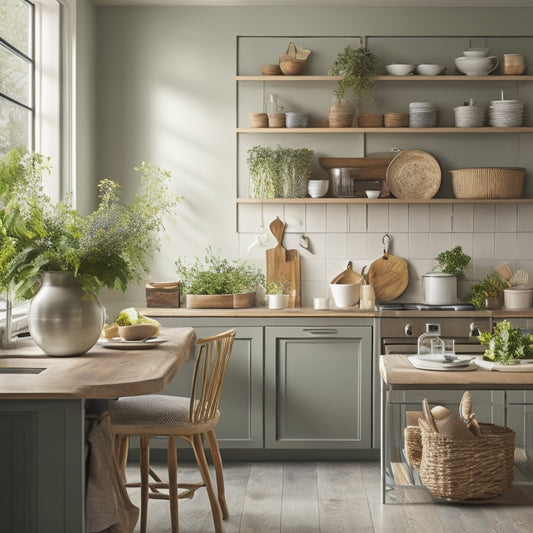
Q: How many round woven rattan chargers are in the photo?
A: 1